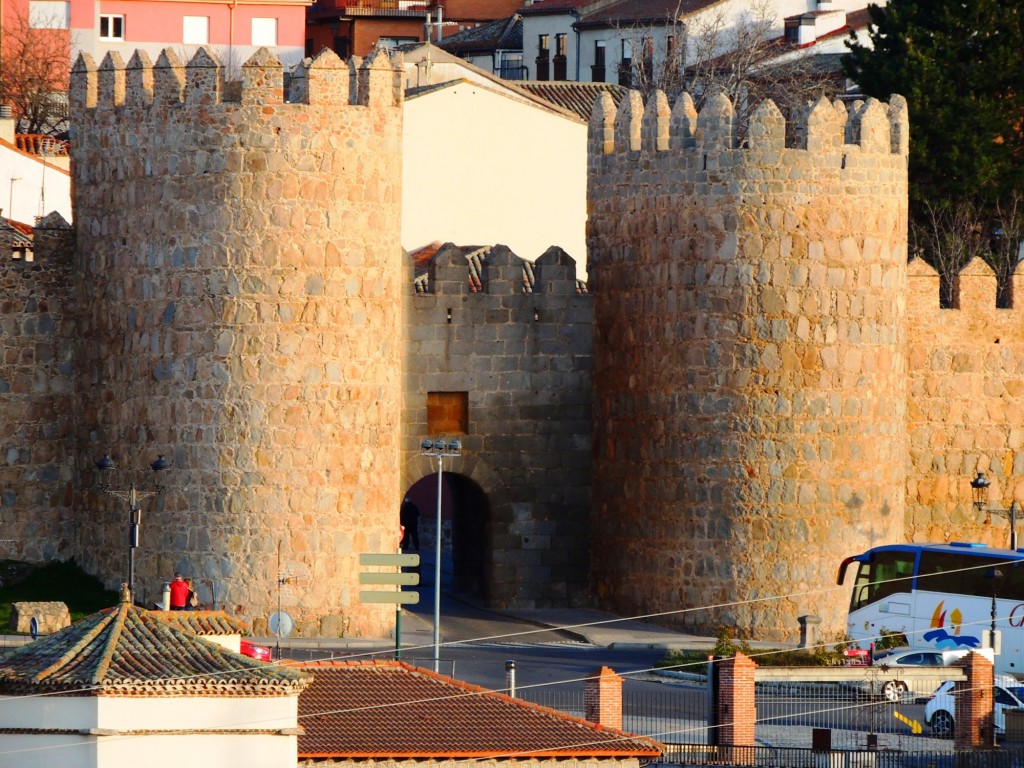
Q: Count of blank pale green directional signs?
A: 3